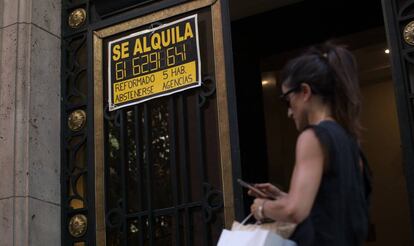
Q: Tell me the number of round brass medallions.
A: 4